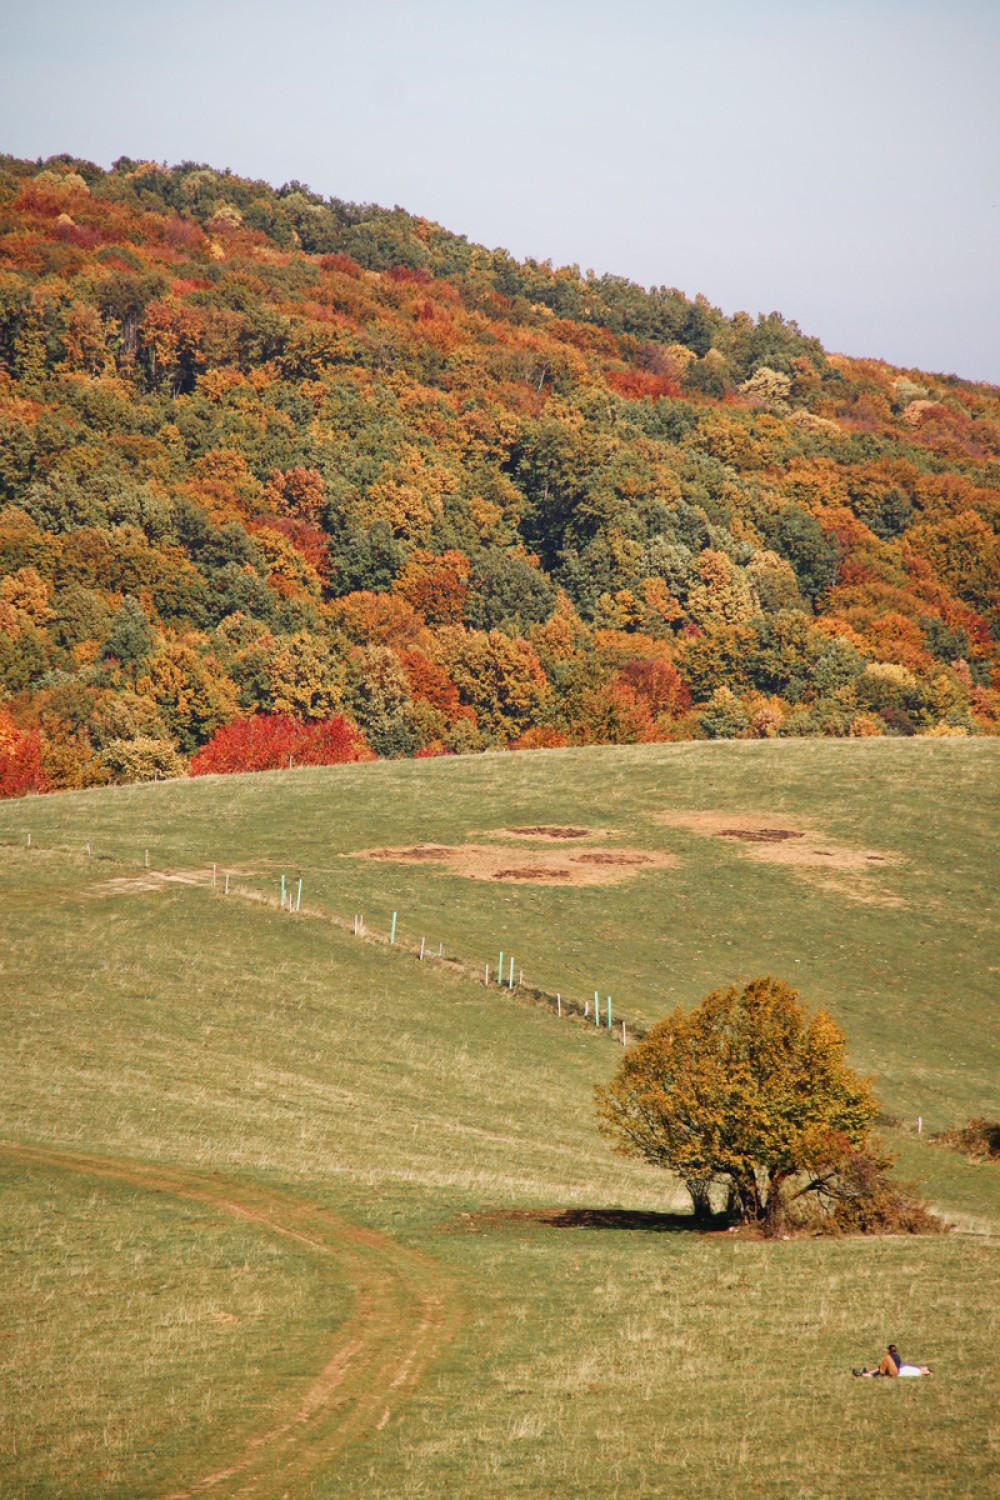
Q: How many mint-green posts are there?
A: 7